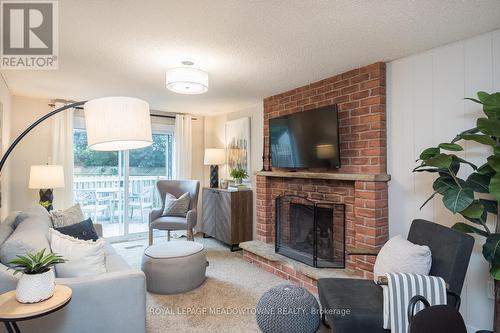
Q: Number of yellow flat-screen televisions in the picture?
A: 0